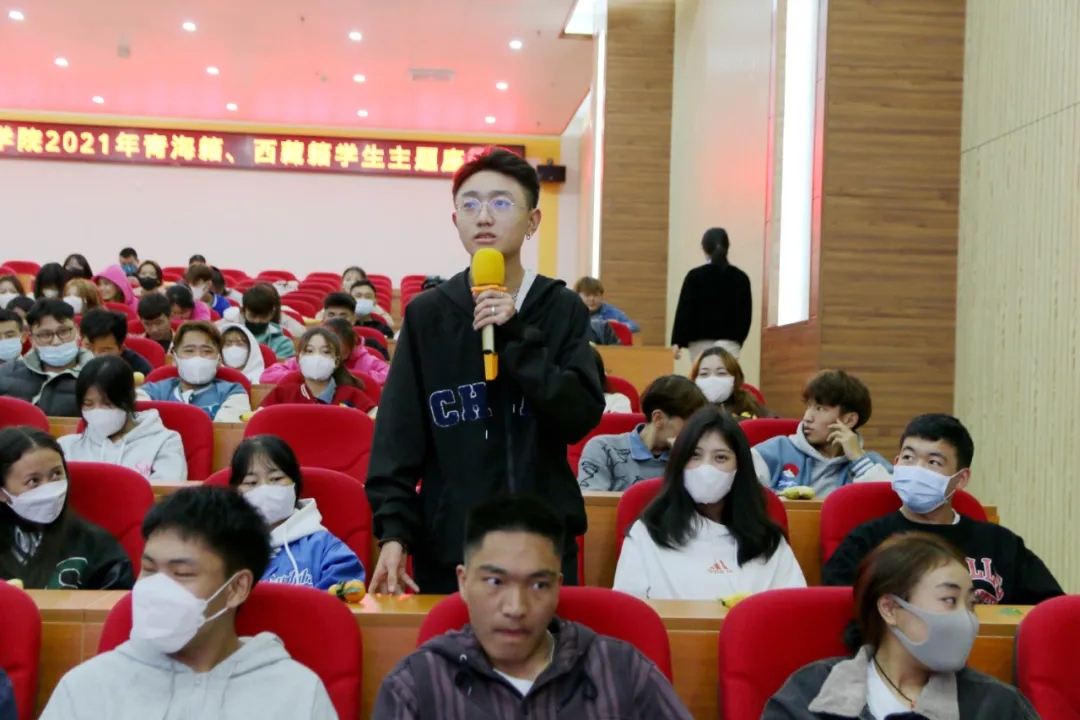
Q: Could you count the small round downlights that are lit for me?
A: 12